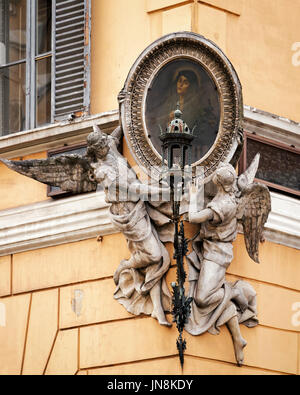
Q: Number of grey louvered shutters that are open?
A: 1